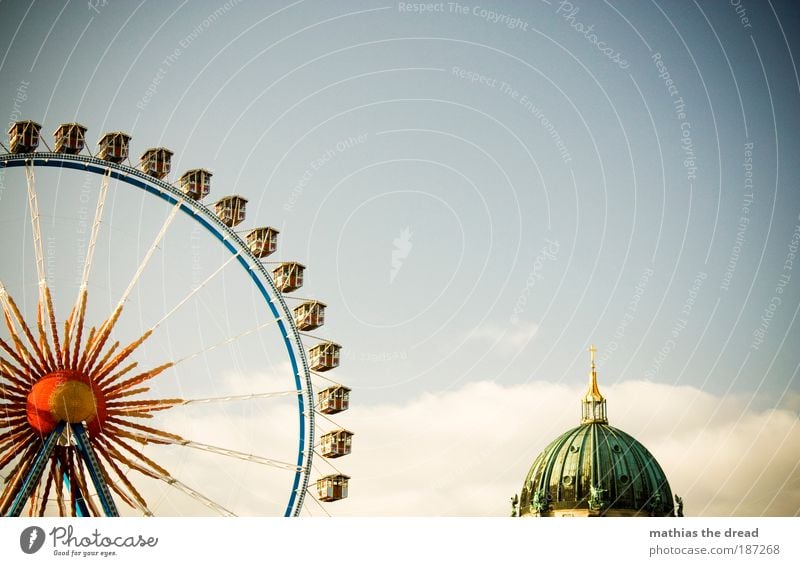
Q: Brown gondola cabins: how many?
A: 13